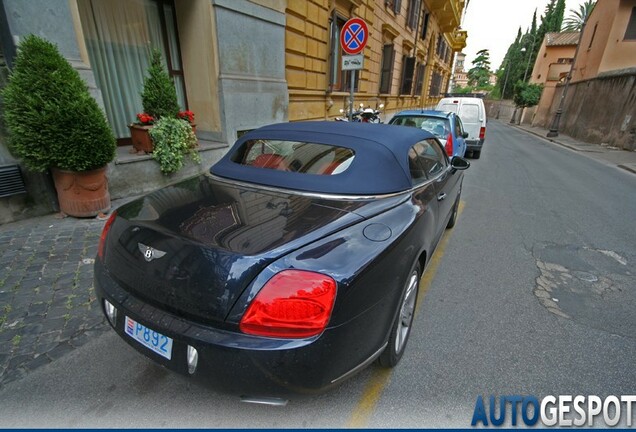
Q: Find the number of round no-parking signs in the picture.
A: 1